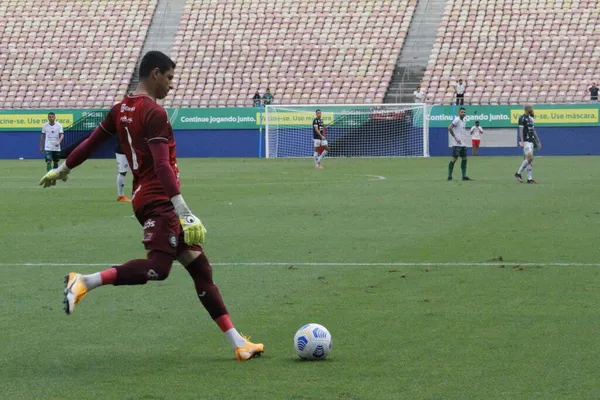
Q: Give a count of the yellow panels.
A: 3